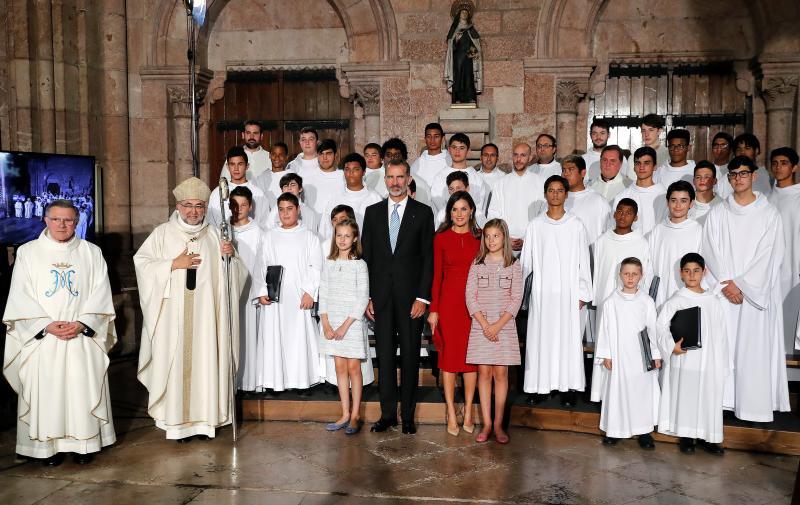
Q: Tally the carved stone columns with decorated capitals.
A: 4